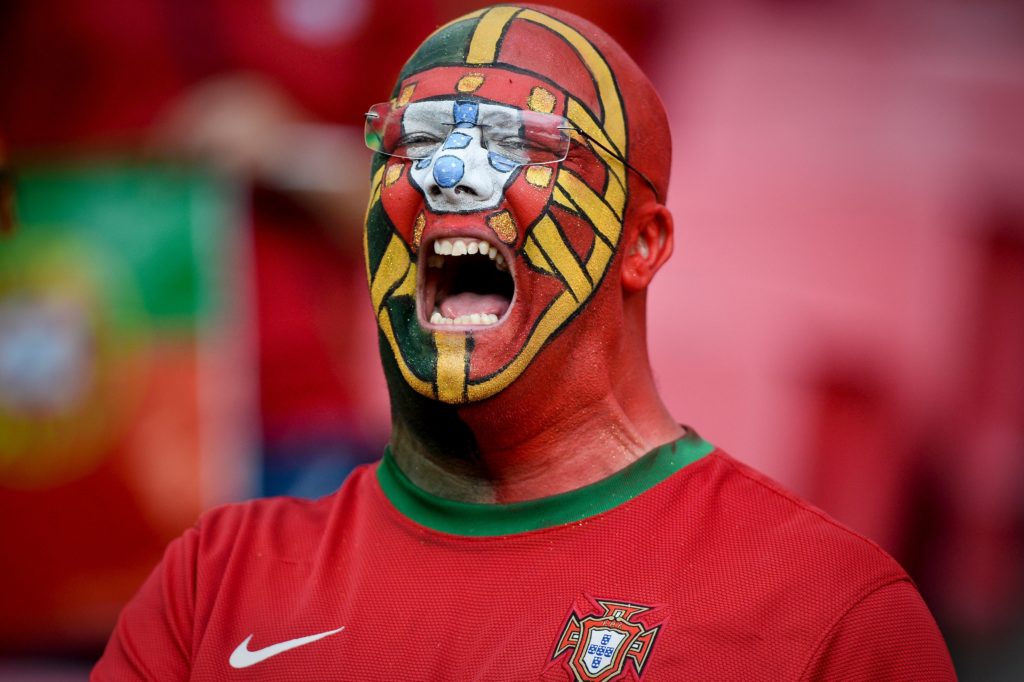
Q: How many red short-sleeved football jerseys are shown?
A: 1